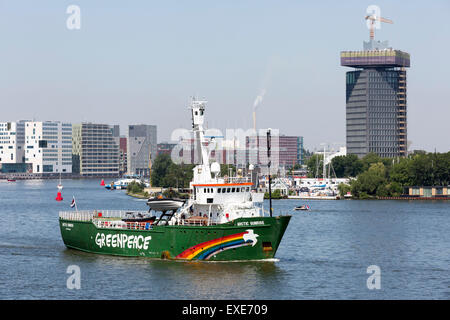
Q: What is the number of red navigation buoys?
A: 2